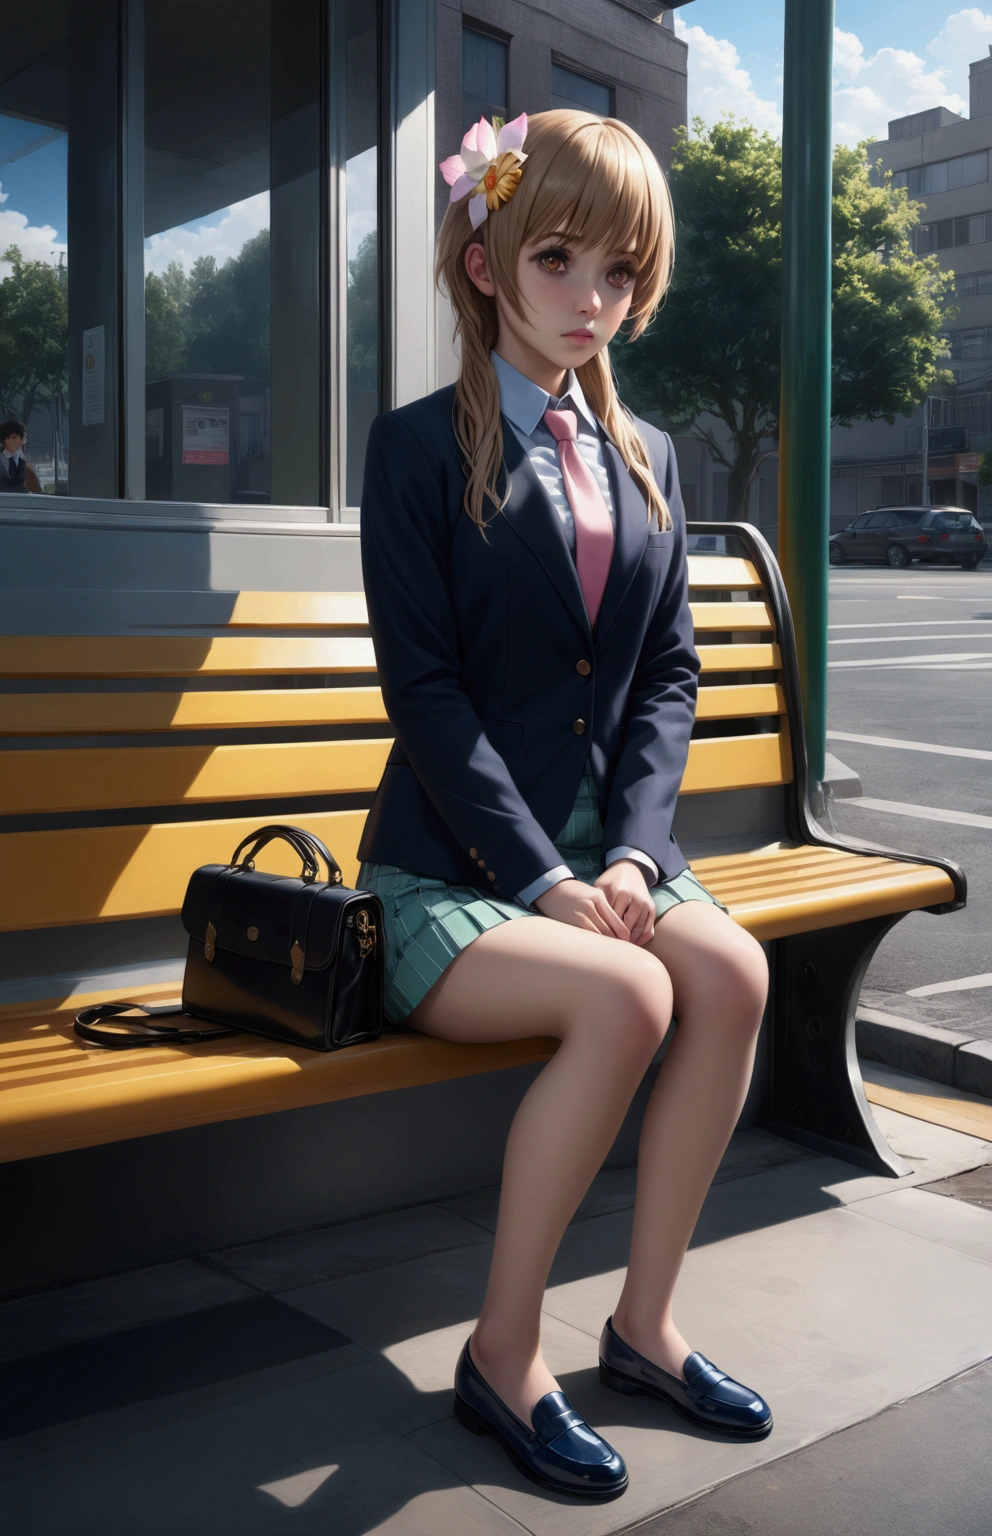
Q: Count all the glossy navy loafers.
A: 2